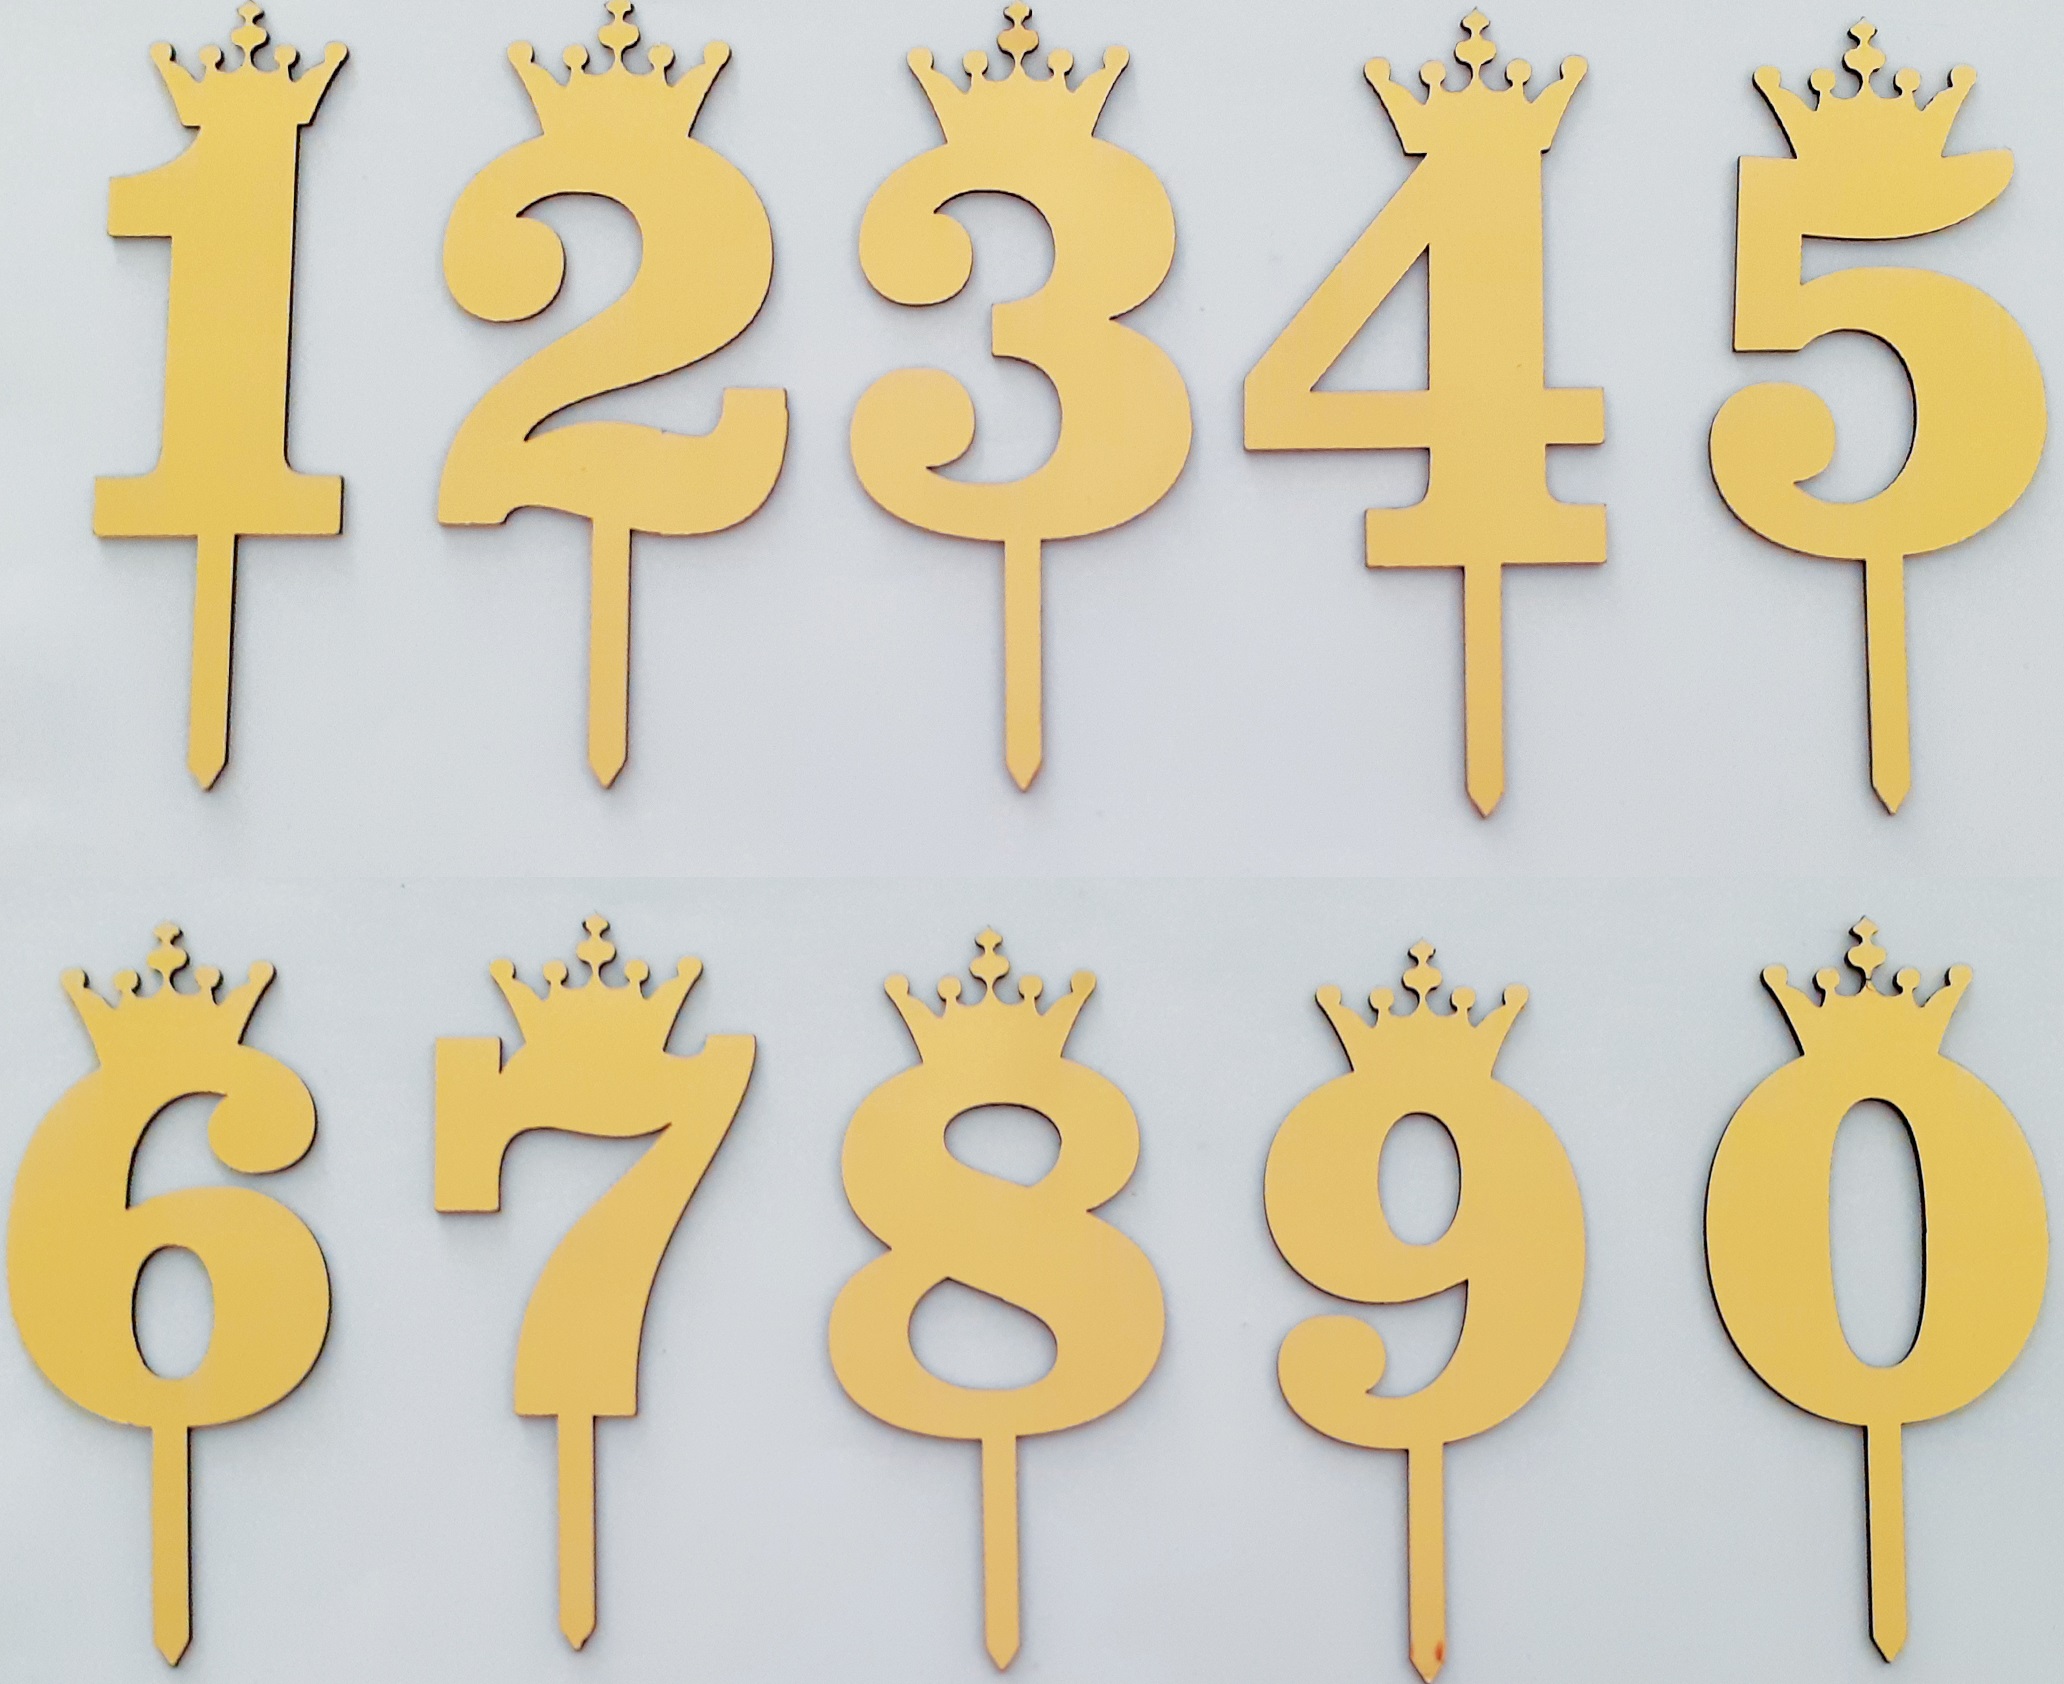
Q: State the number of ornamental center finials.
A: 10